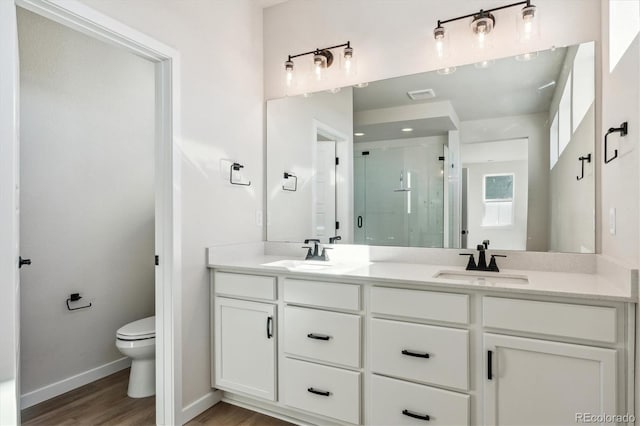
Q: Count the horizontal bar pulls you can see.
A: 4